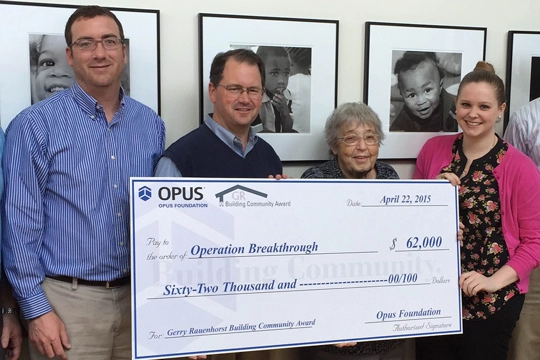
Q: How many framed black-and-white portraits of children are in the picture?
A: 3